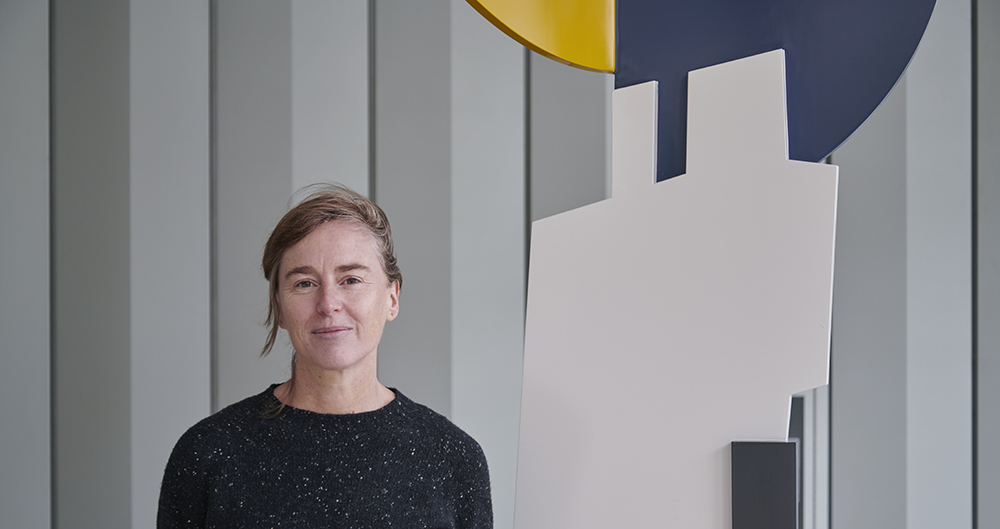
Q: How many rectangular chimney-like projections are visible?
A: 2